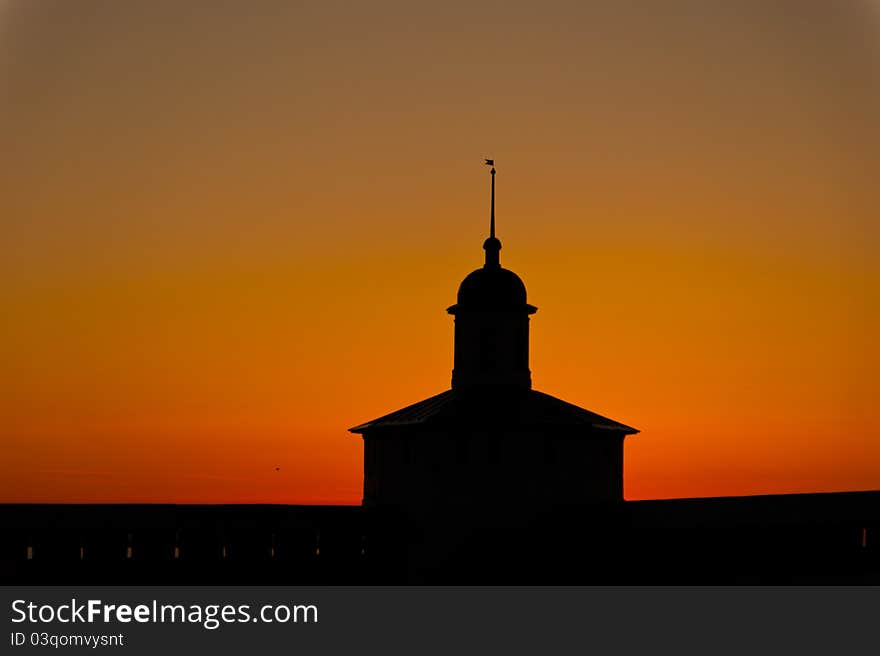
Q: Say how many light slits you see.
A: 9